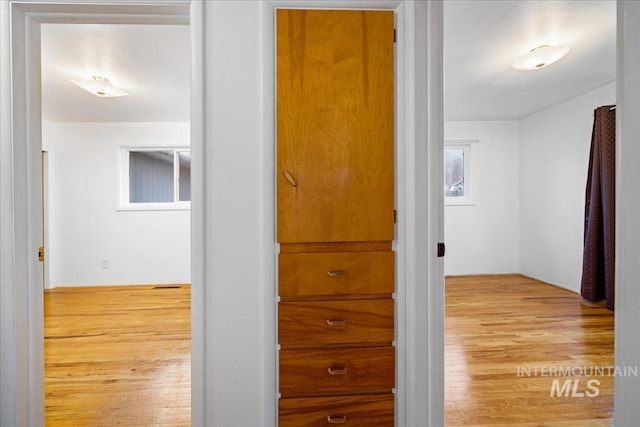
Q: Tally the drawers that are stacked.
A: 4